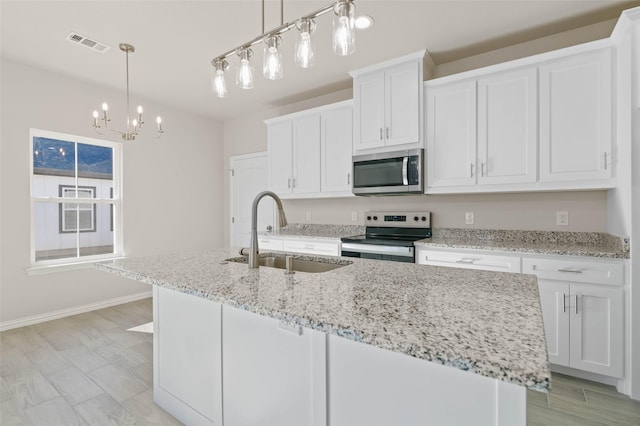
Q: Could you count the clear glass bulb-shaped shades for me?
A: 5